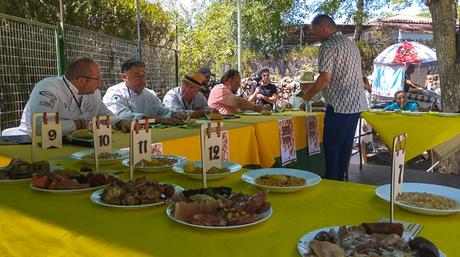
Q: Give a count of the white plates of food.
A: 10